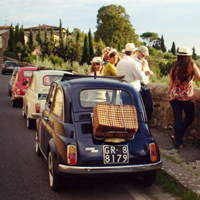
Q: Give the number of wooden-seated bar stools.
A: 0